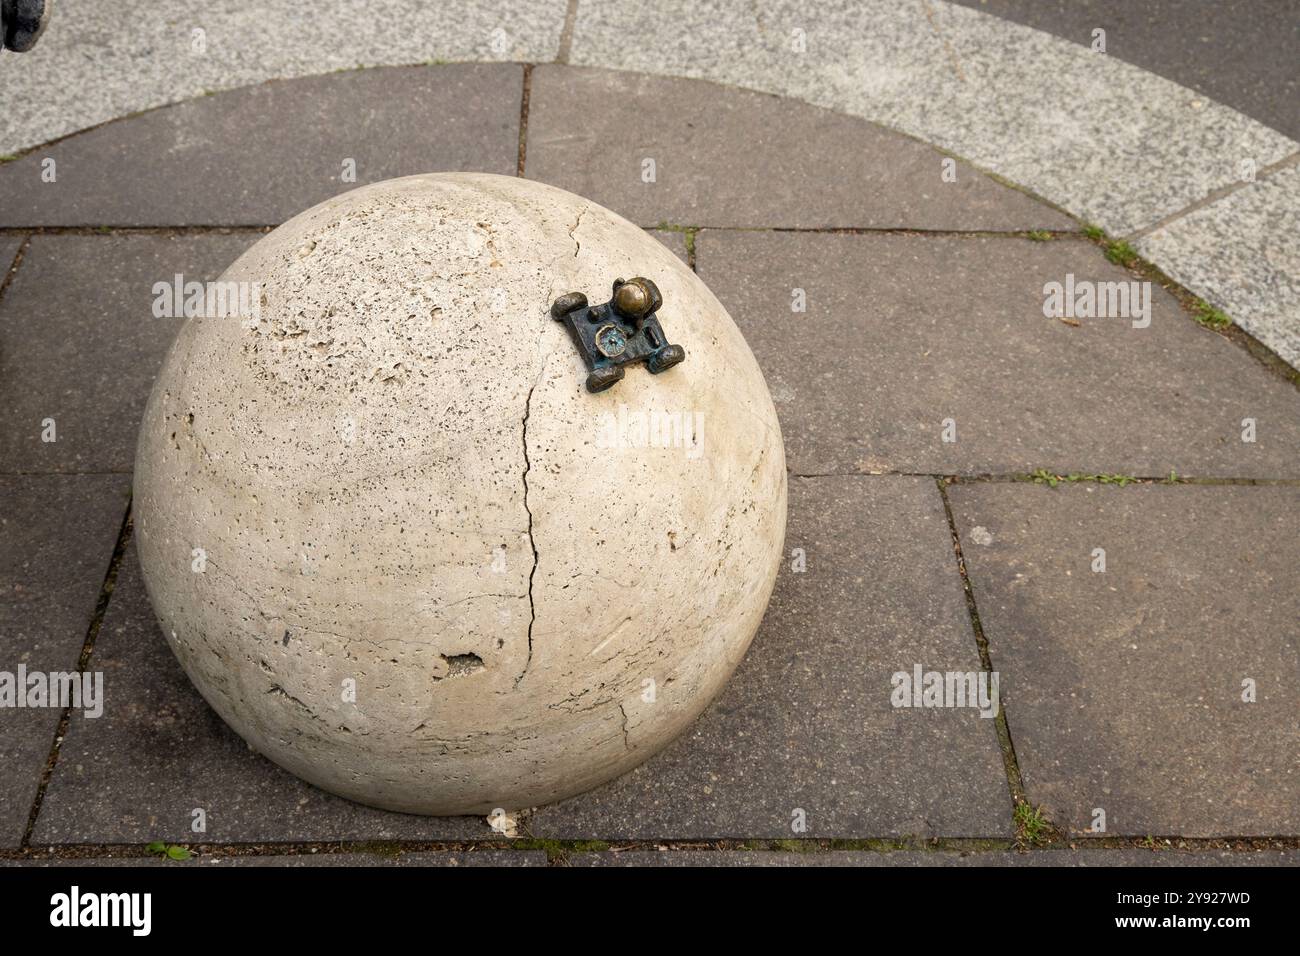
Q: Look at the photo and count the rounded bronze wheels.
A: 4